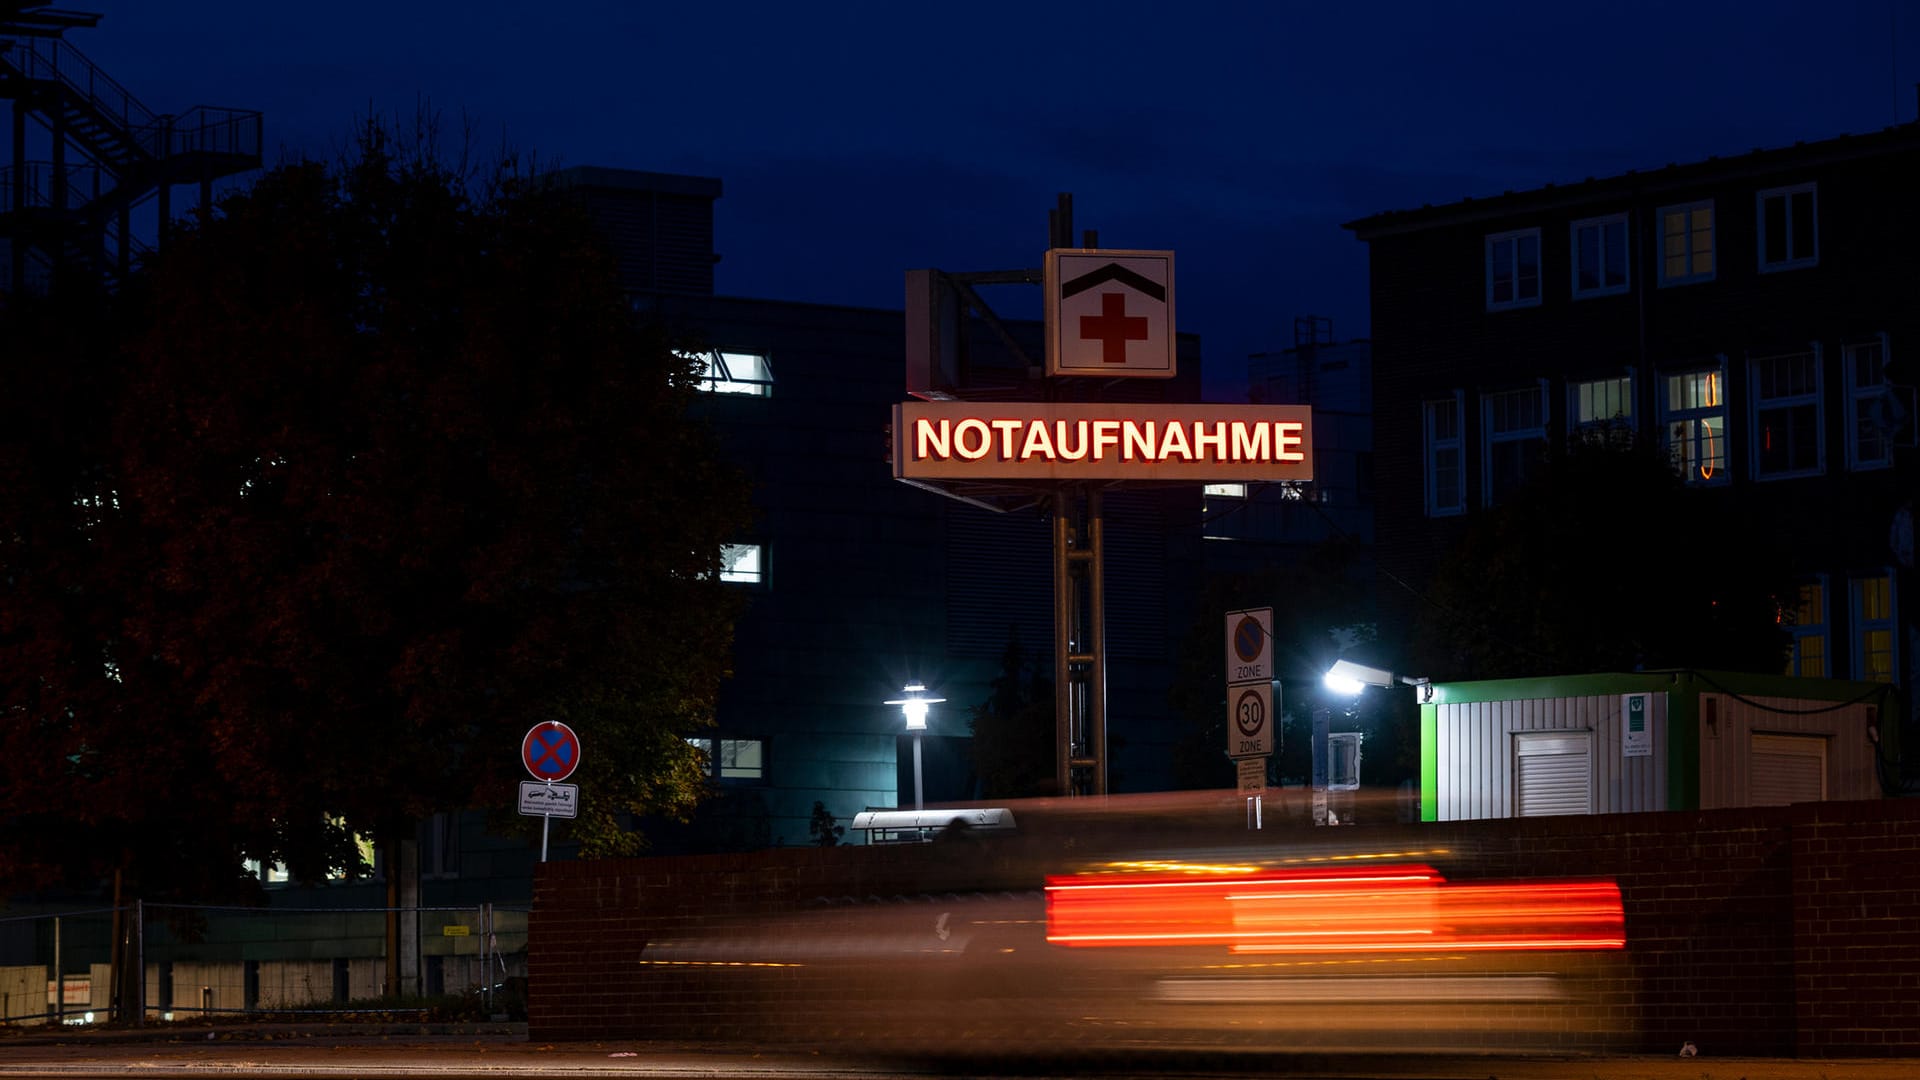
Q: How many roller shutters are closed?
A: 2